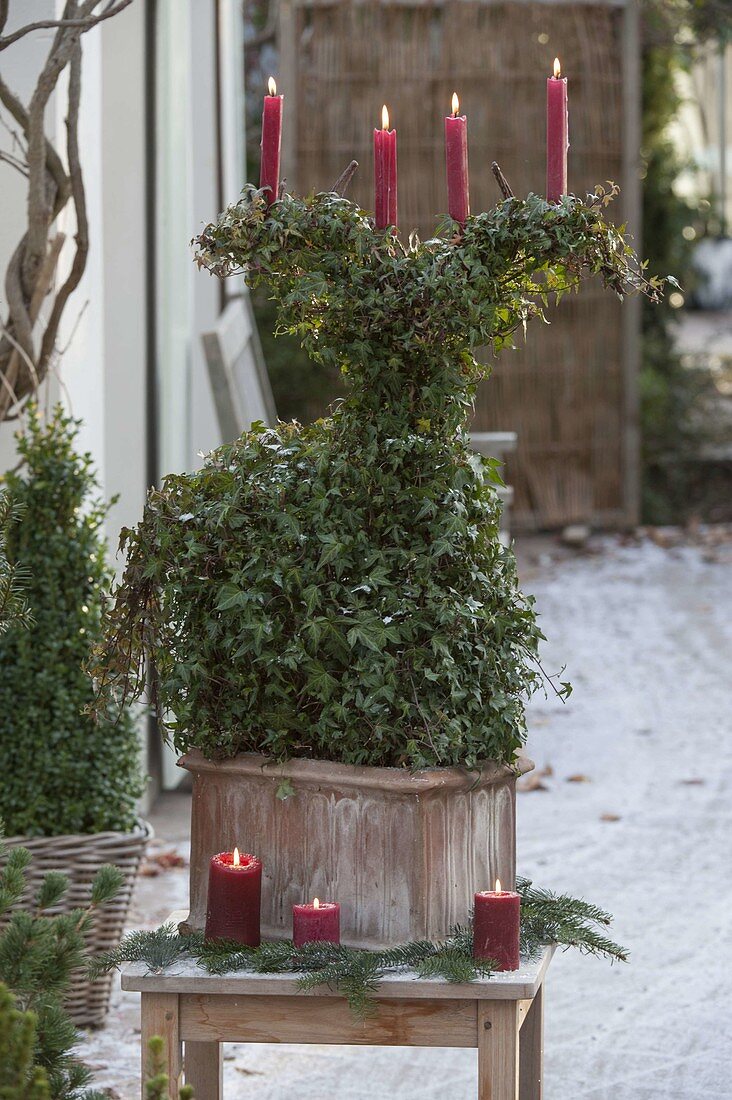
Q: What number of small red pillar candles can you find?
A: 3